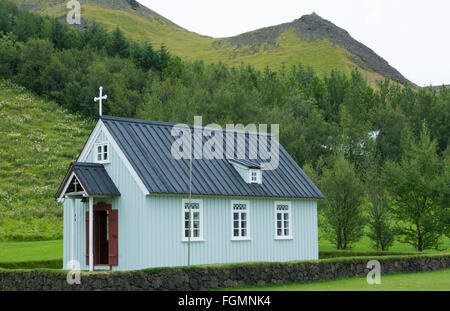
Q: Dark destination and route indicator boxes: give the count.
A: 0